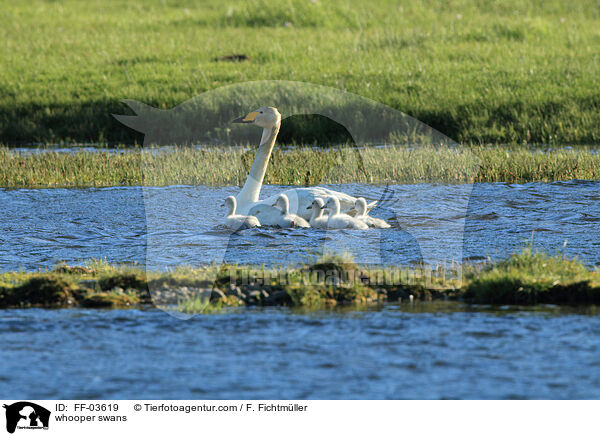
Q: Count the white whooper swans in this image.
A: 6